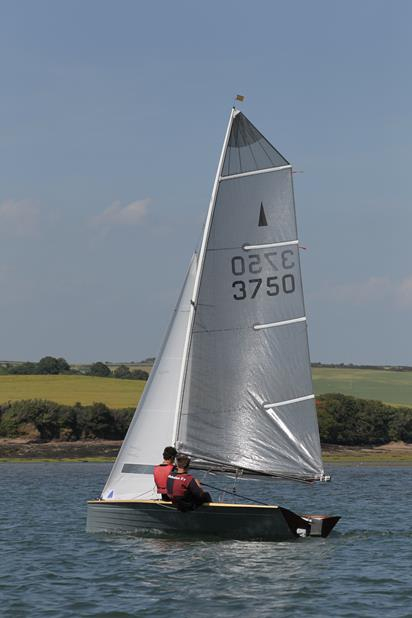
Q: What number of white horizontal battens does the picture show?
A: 4